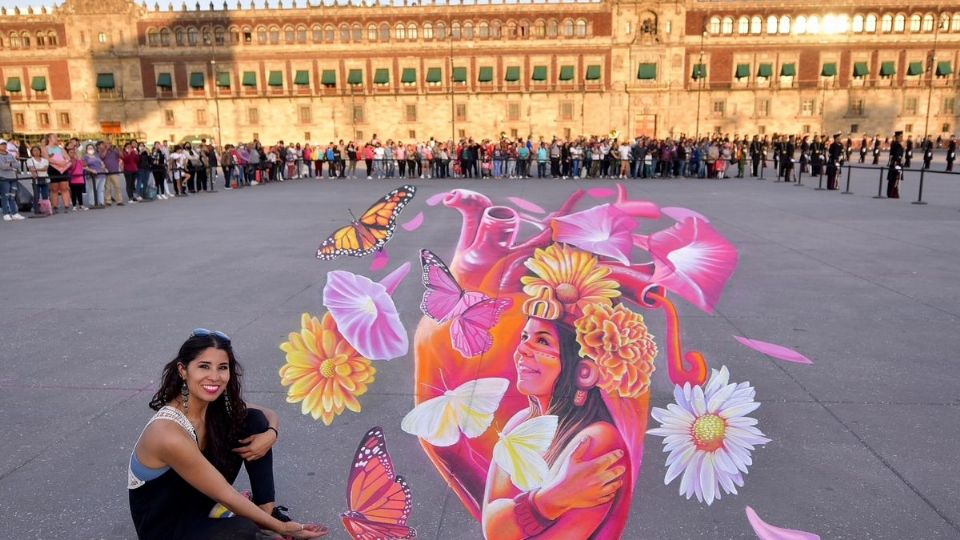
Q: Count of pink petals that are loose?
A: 8